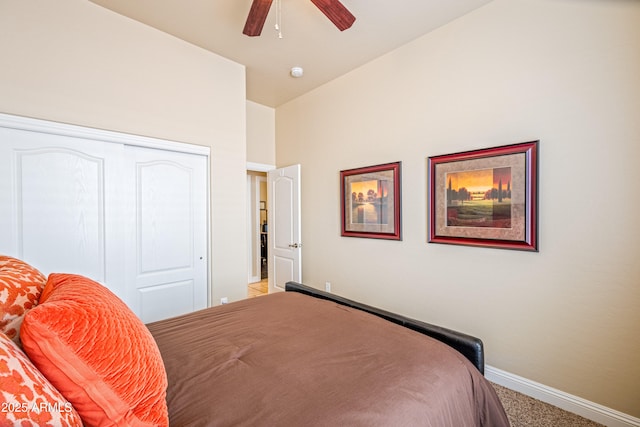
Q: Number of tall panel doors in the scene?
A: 3